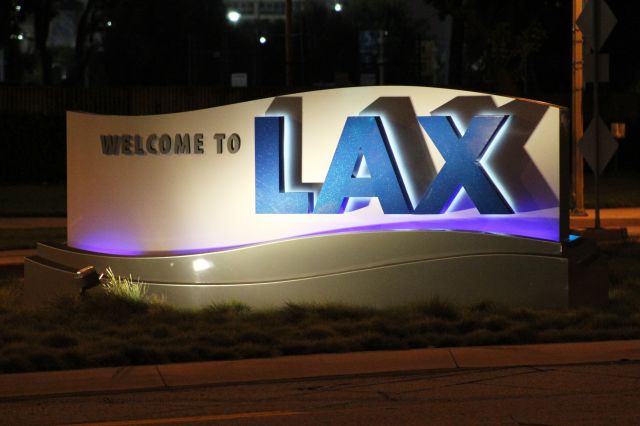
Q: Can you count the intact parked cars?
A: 0